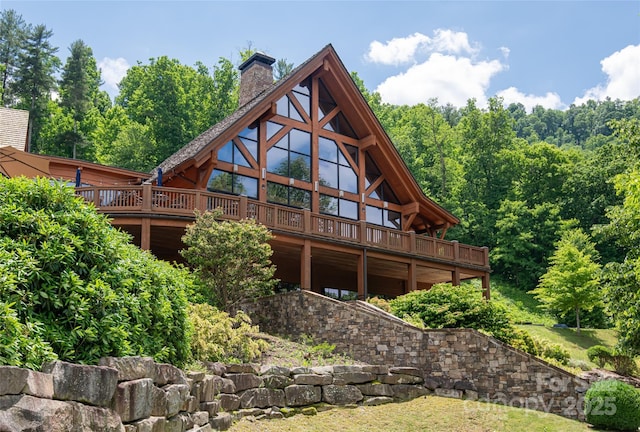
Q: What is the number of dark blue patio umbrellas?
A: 2